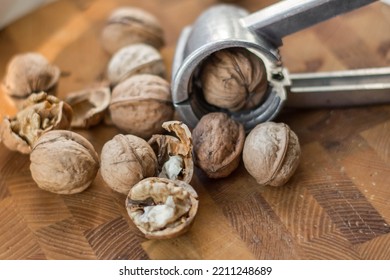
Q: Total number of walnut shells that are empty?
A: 1